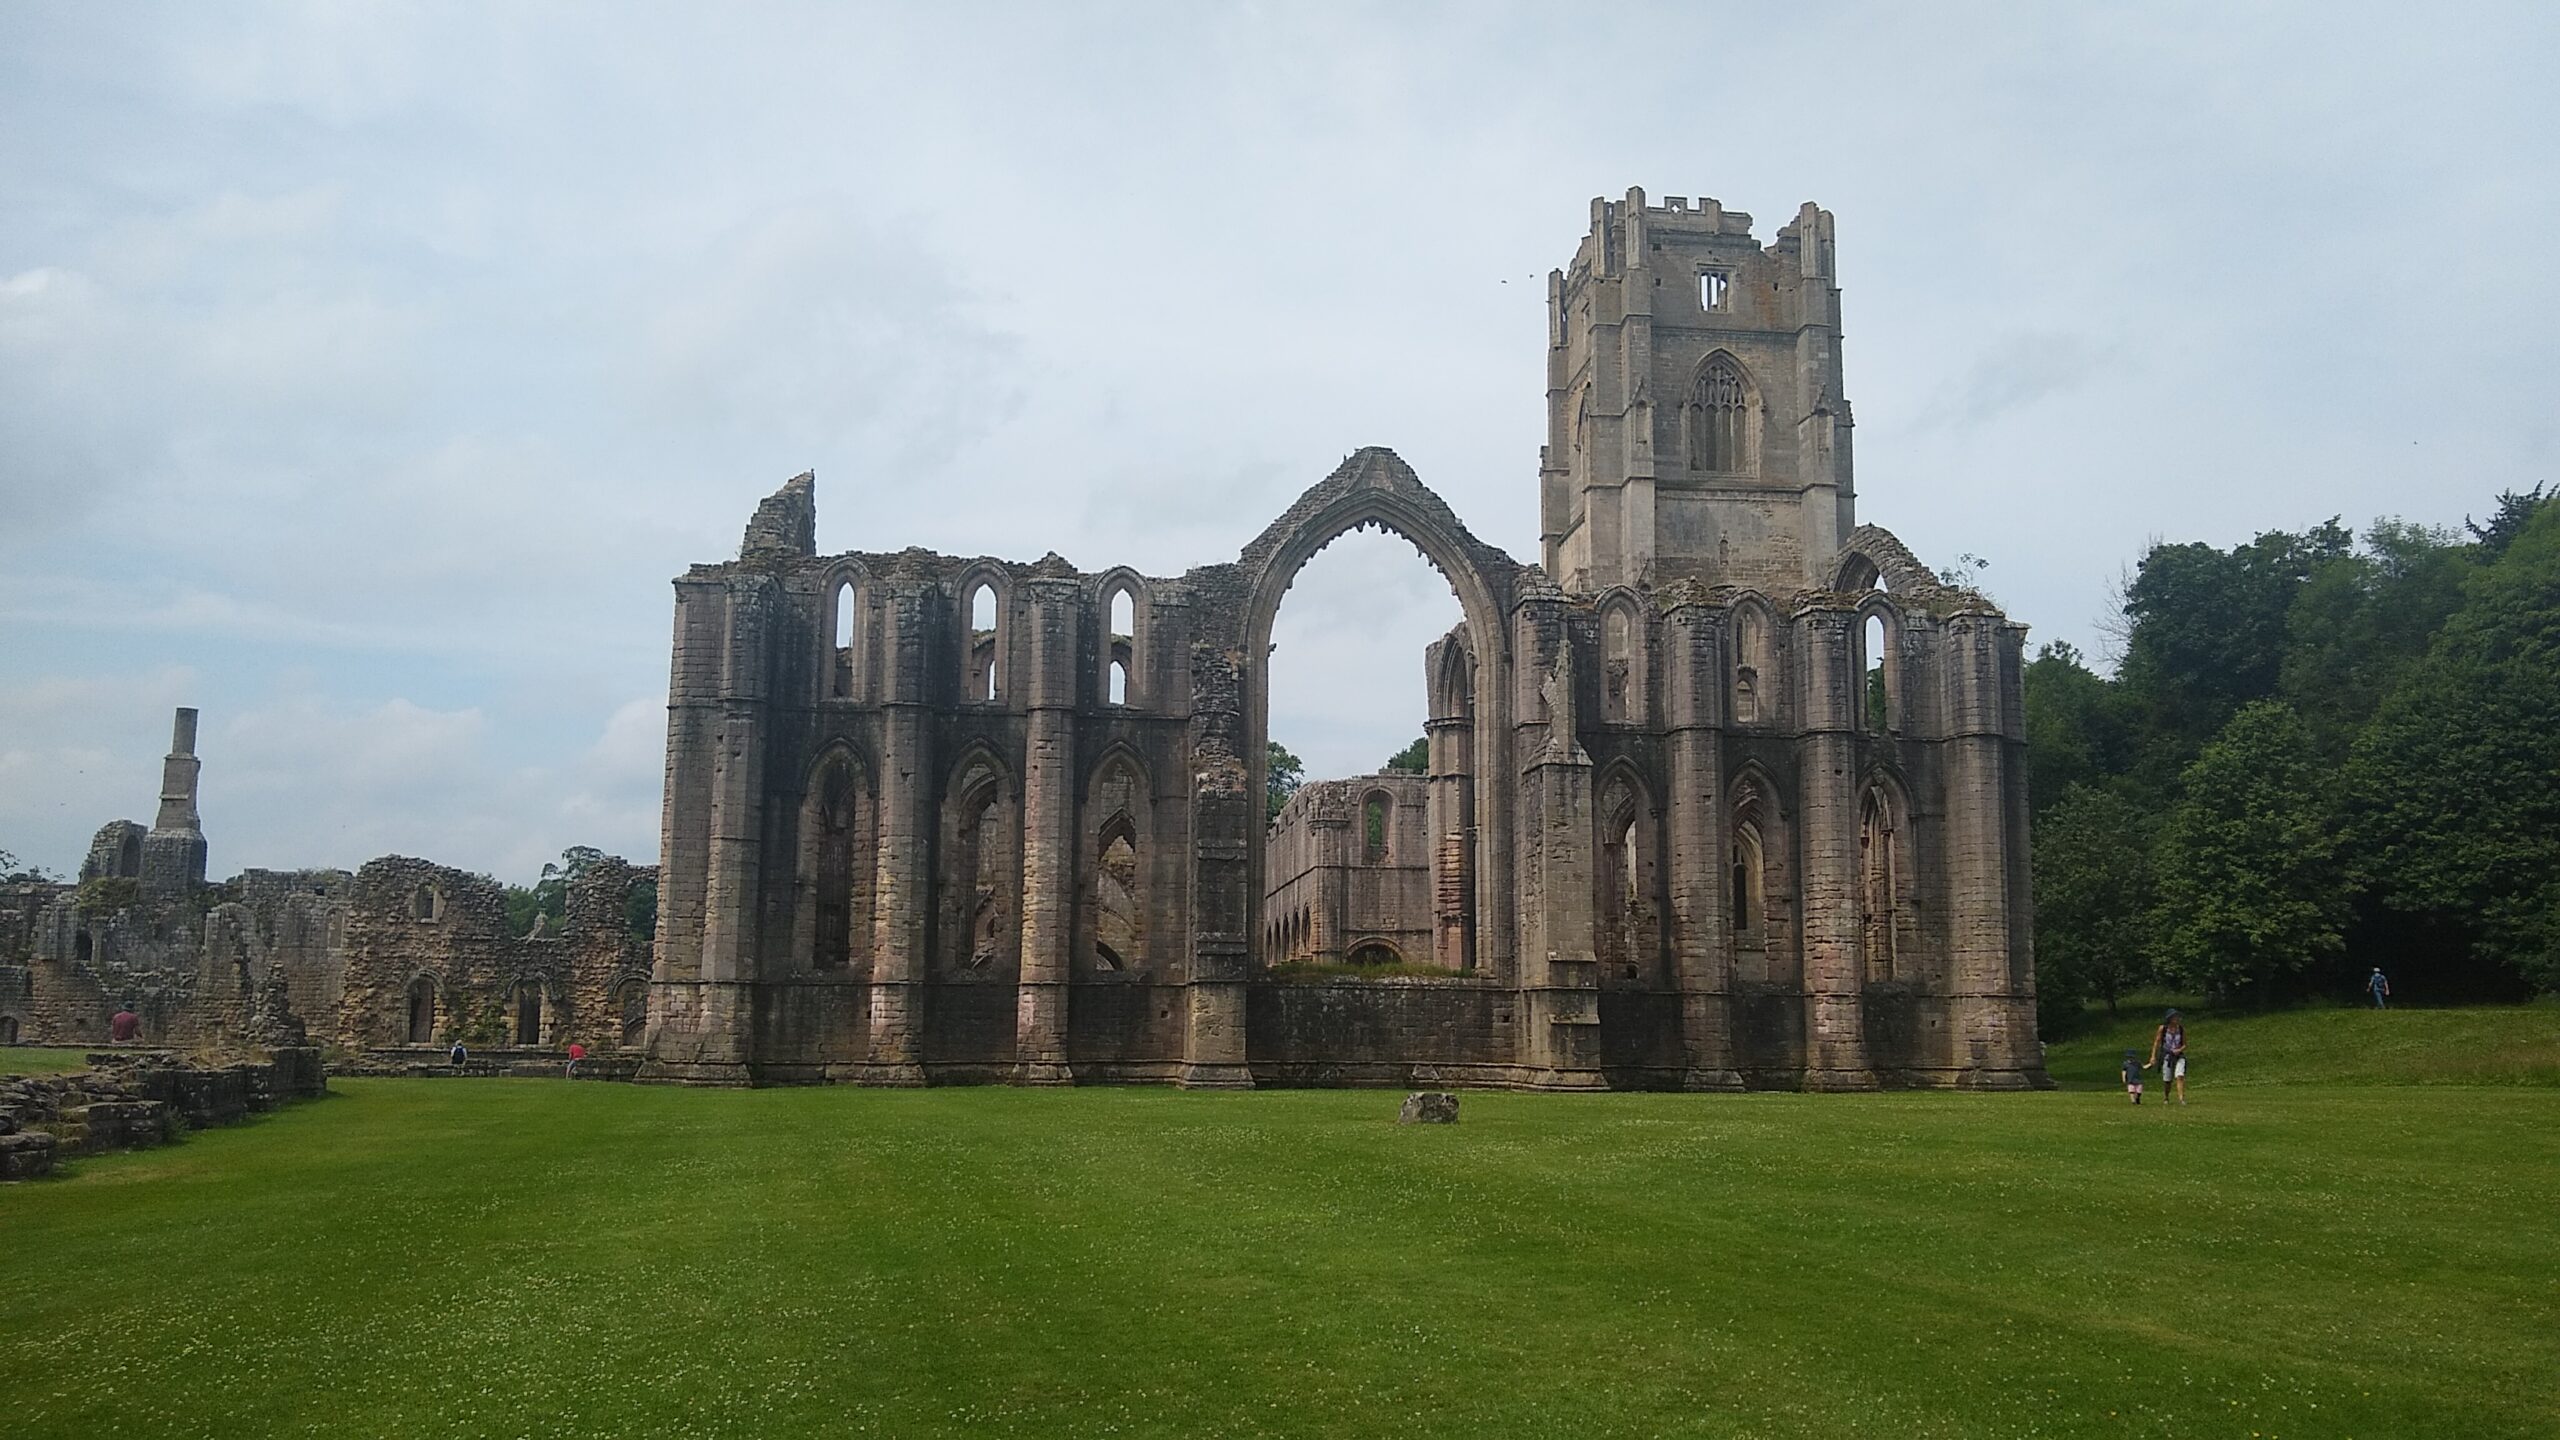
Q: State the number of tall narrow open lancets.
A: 12